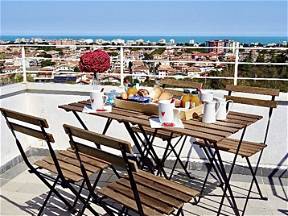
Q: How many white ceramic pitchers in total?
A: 2